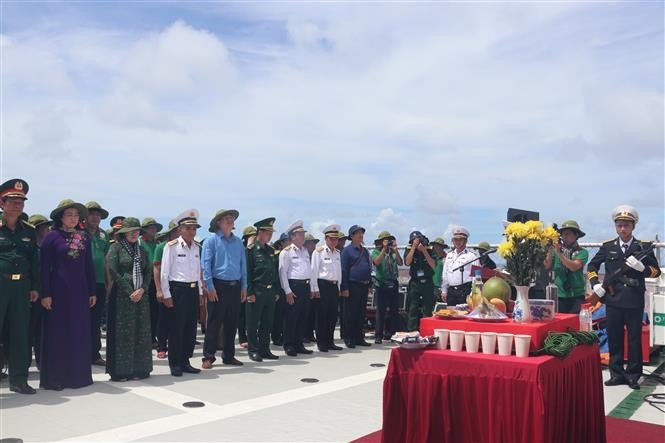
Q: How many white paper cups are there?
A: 6